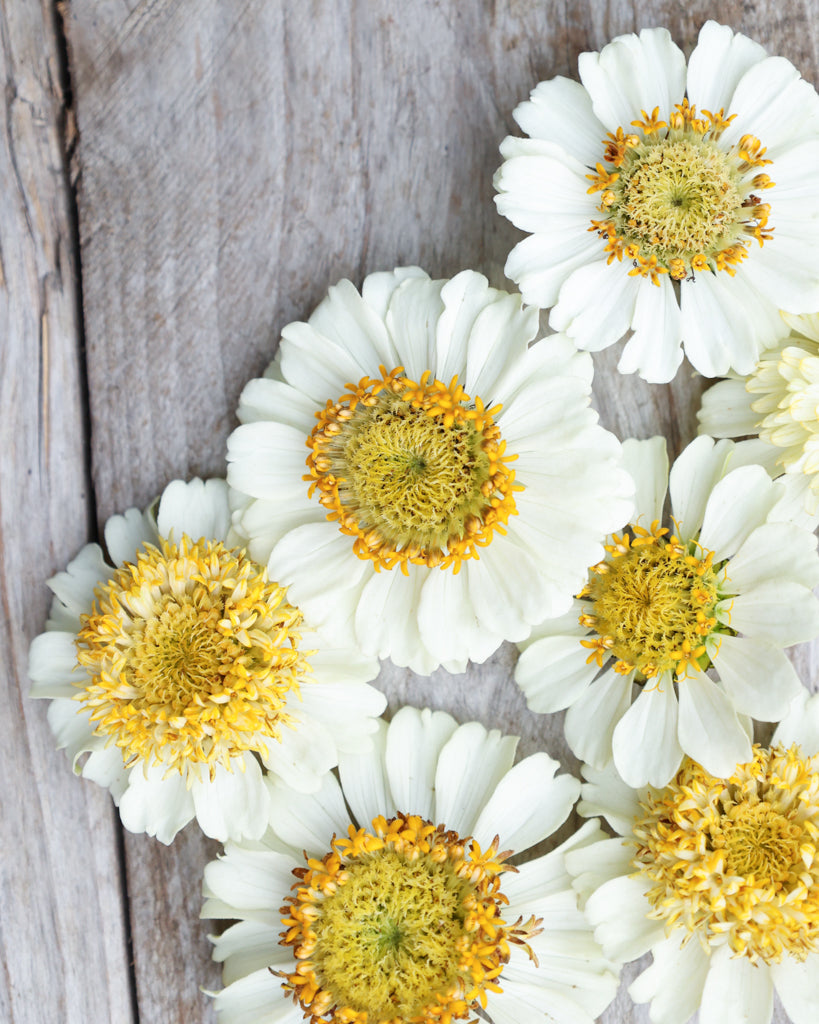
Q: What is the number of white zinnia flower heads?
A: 7